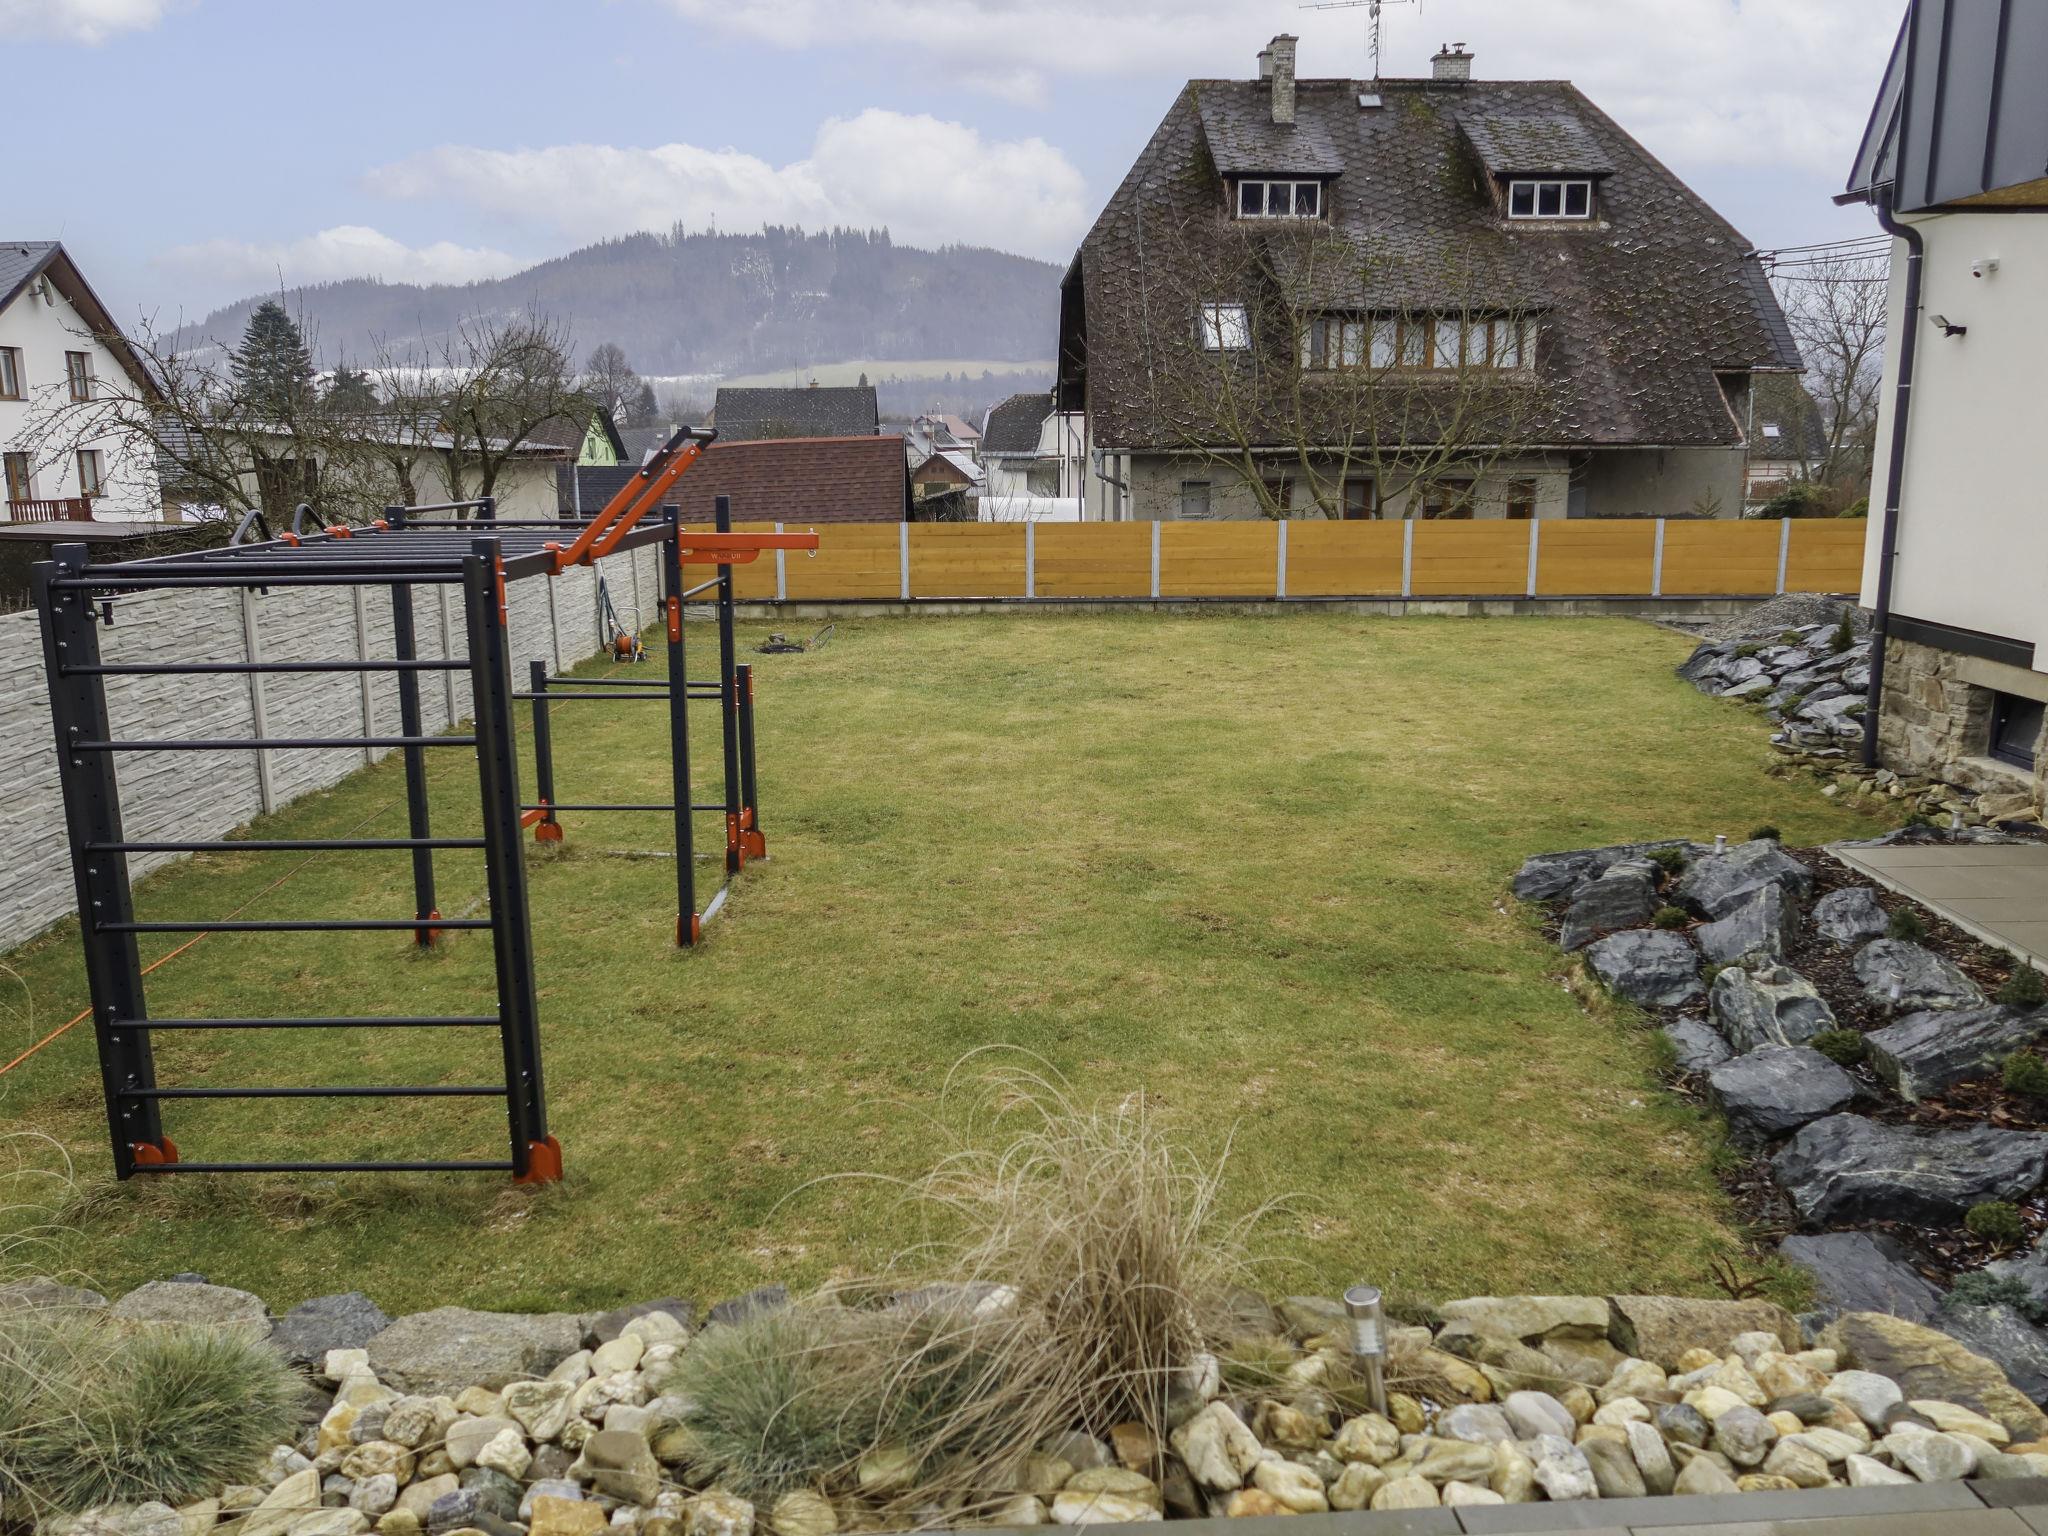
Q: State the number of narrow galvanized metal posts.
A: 9